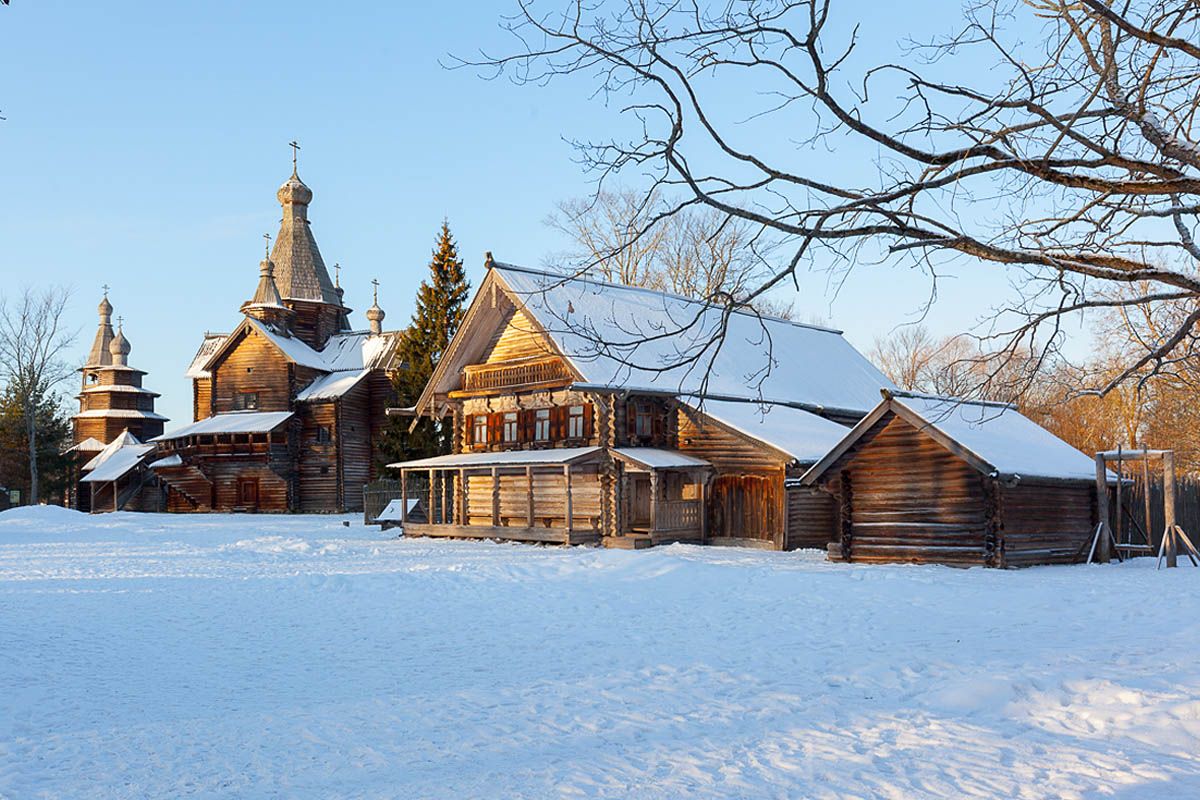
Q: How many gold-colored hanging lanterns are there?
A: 0